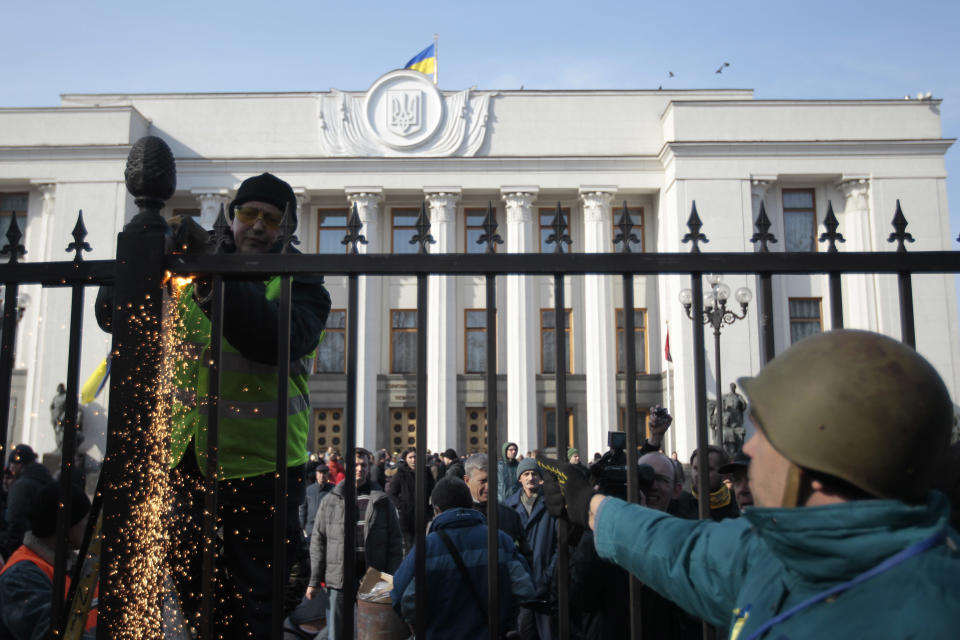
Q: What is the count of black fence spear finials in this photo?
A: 13